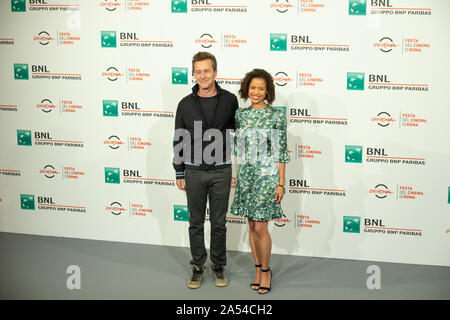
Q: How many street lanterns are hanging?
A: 0